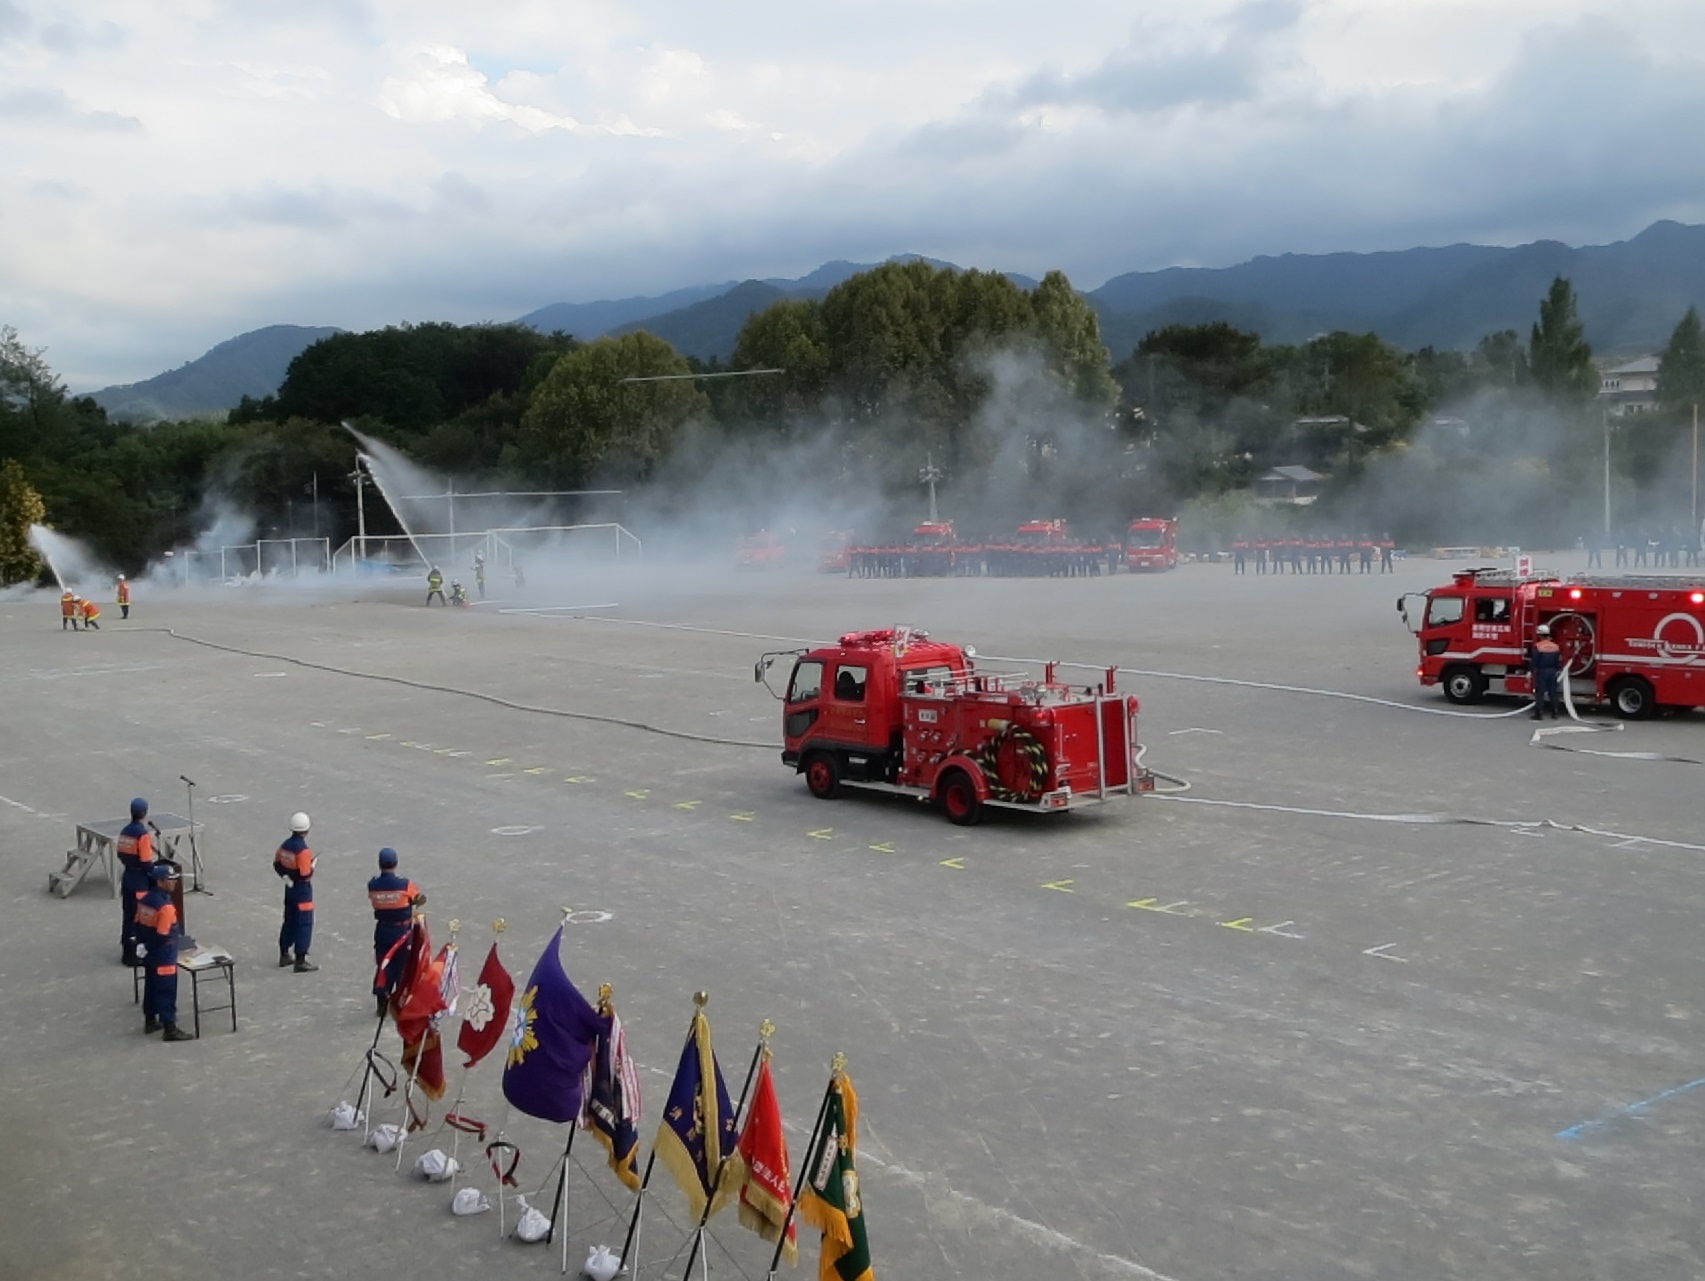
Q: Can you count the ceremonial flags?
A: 8